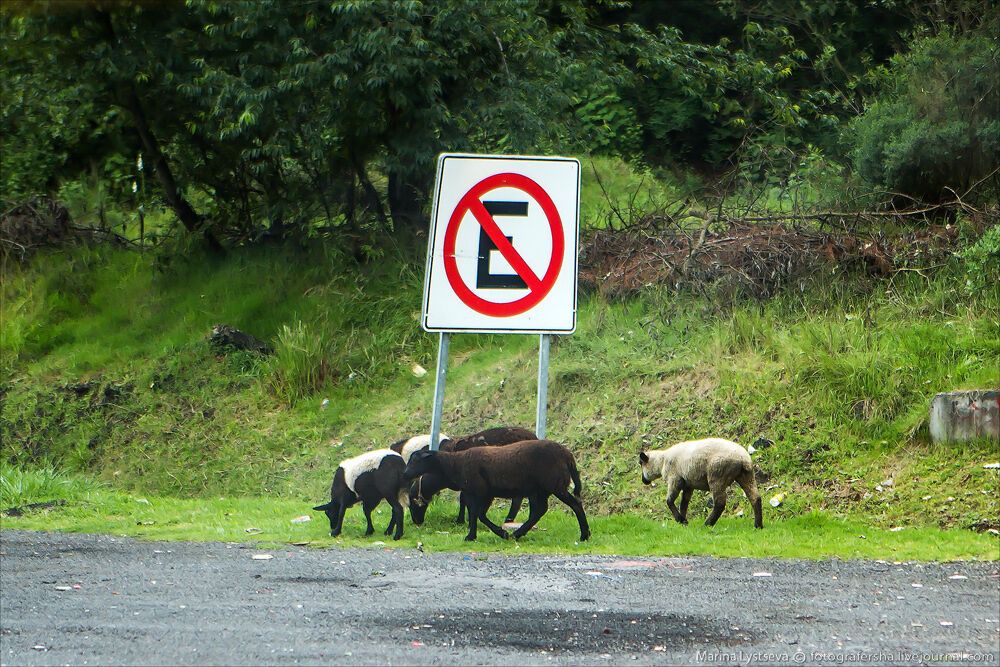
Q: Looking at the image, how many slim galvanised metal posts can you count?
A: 2